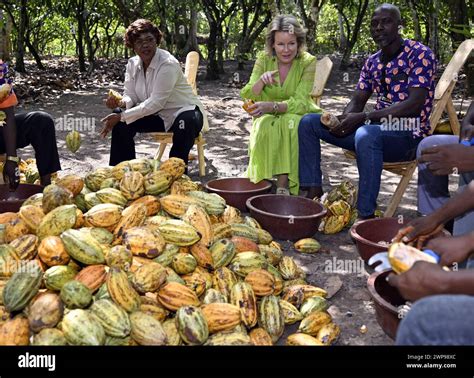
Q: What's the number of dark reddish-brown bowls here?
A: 5